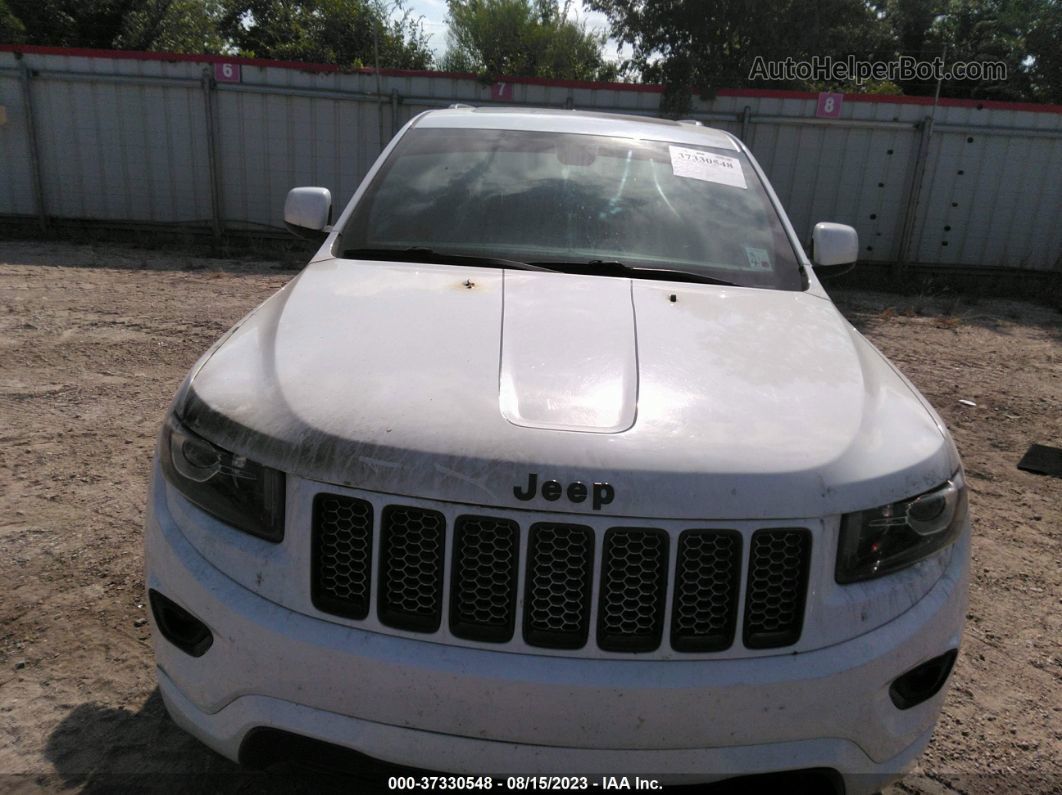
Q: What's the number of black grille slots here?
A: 7